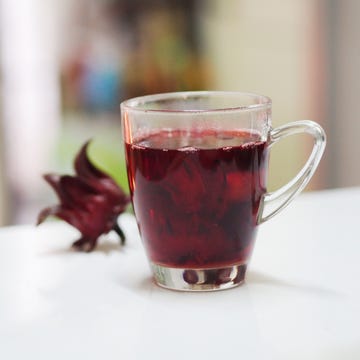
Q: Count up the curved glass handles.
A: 1